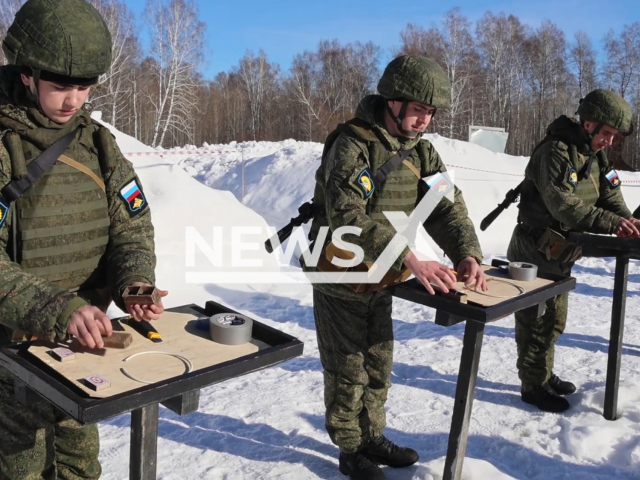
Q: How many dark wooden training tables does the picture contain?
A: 3